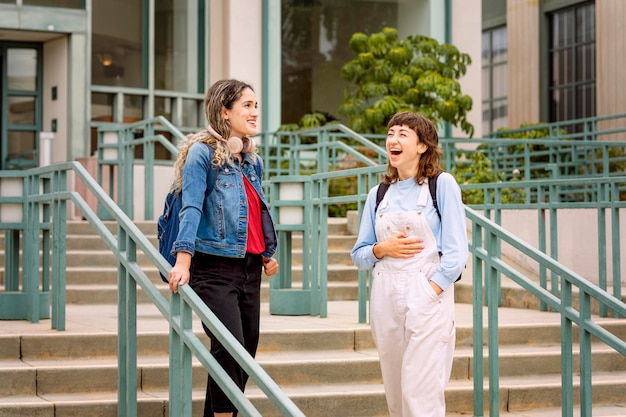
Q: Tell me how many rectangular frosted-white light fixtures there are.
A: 3